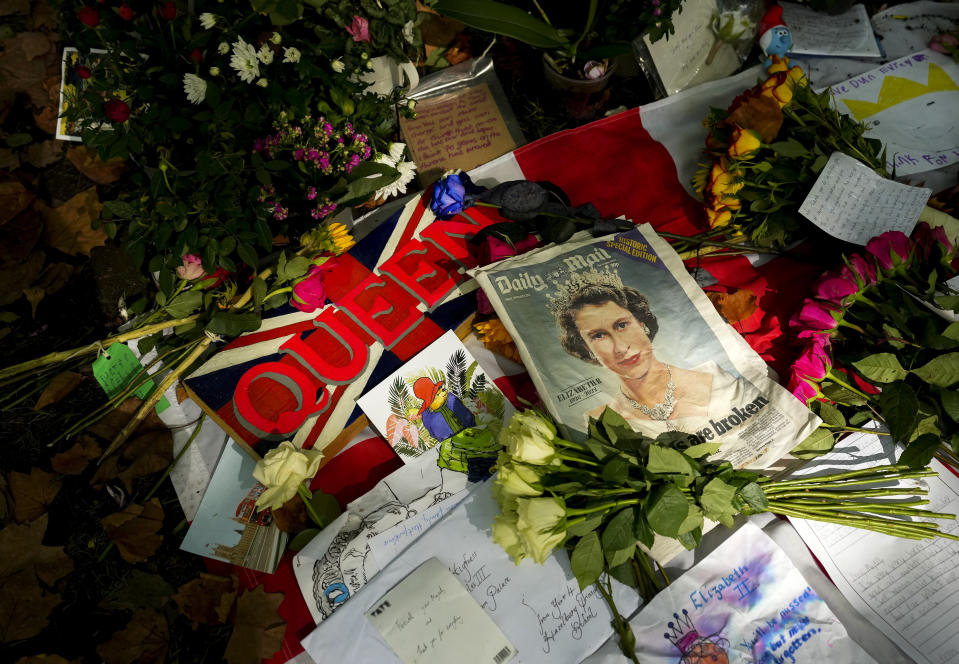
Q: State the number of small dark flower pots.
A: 1